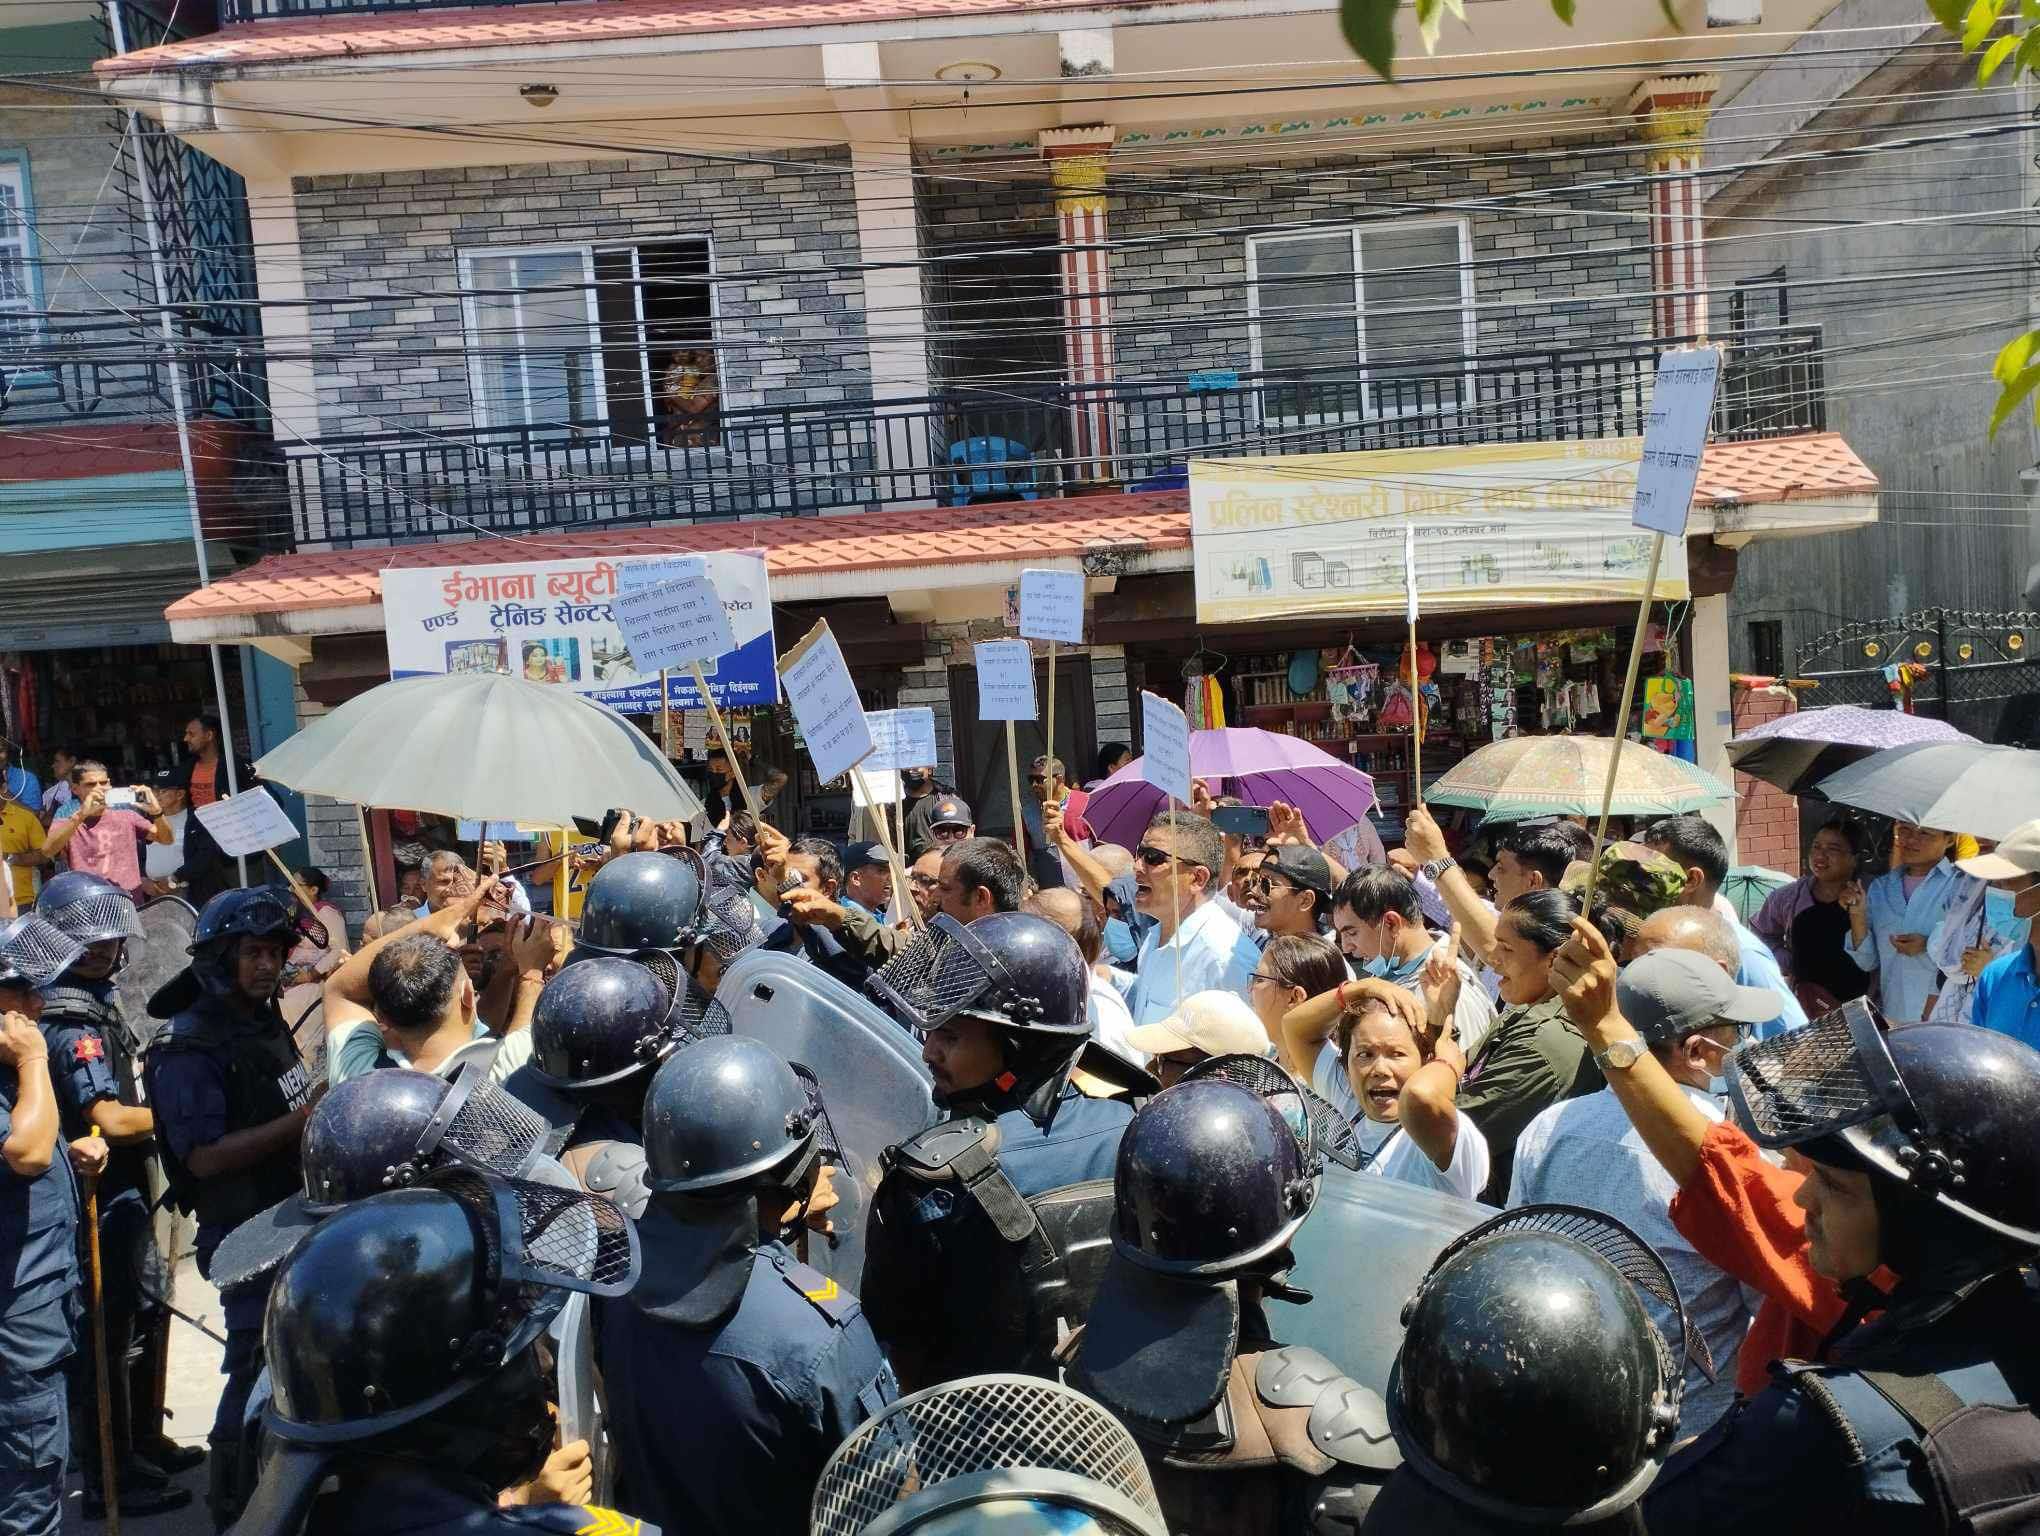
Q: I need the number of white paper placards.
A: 11